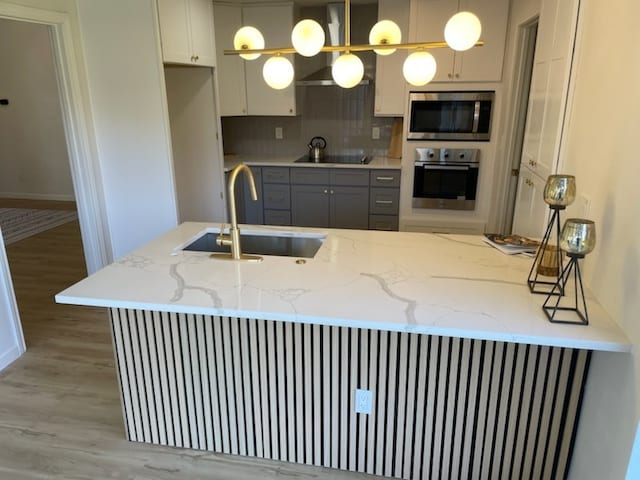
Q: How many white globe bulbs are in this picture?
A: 7